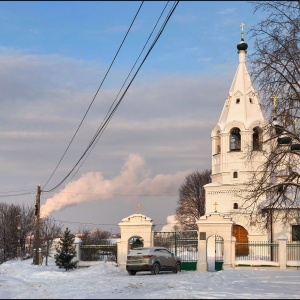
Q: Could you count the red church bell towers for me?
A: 0